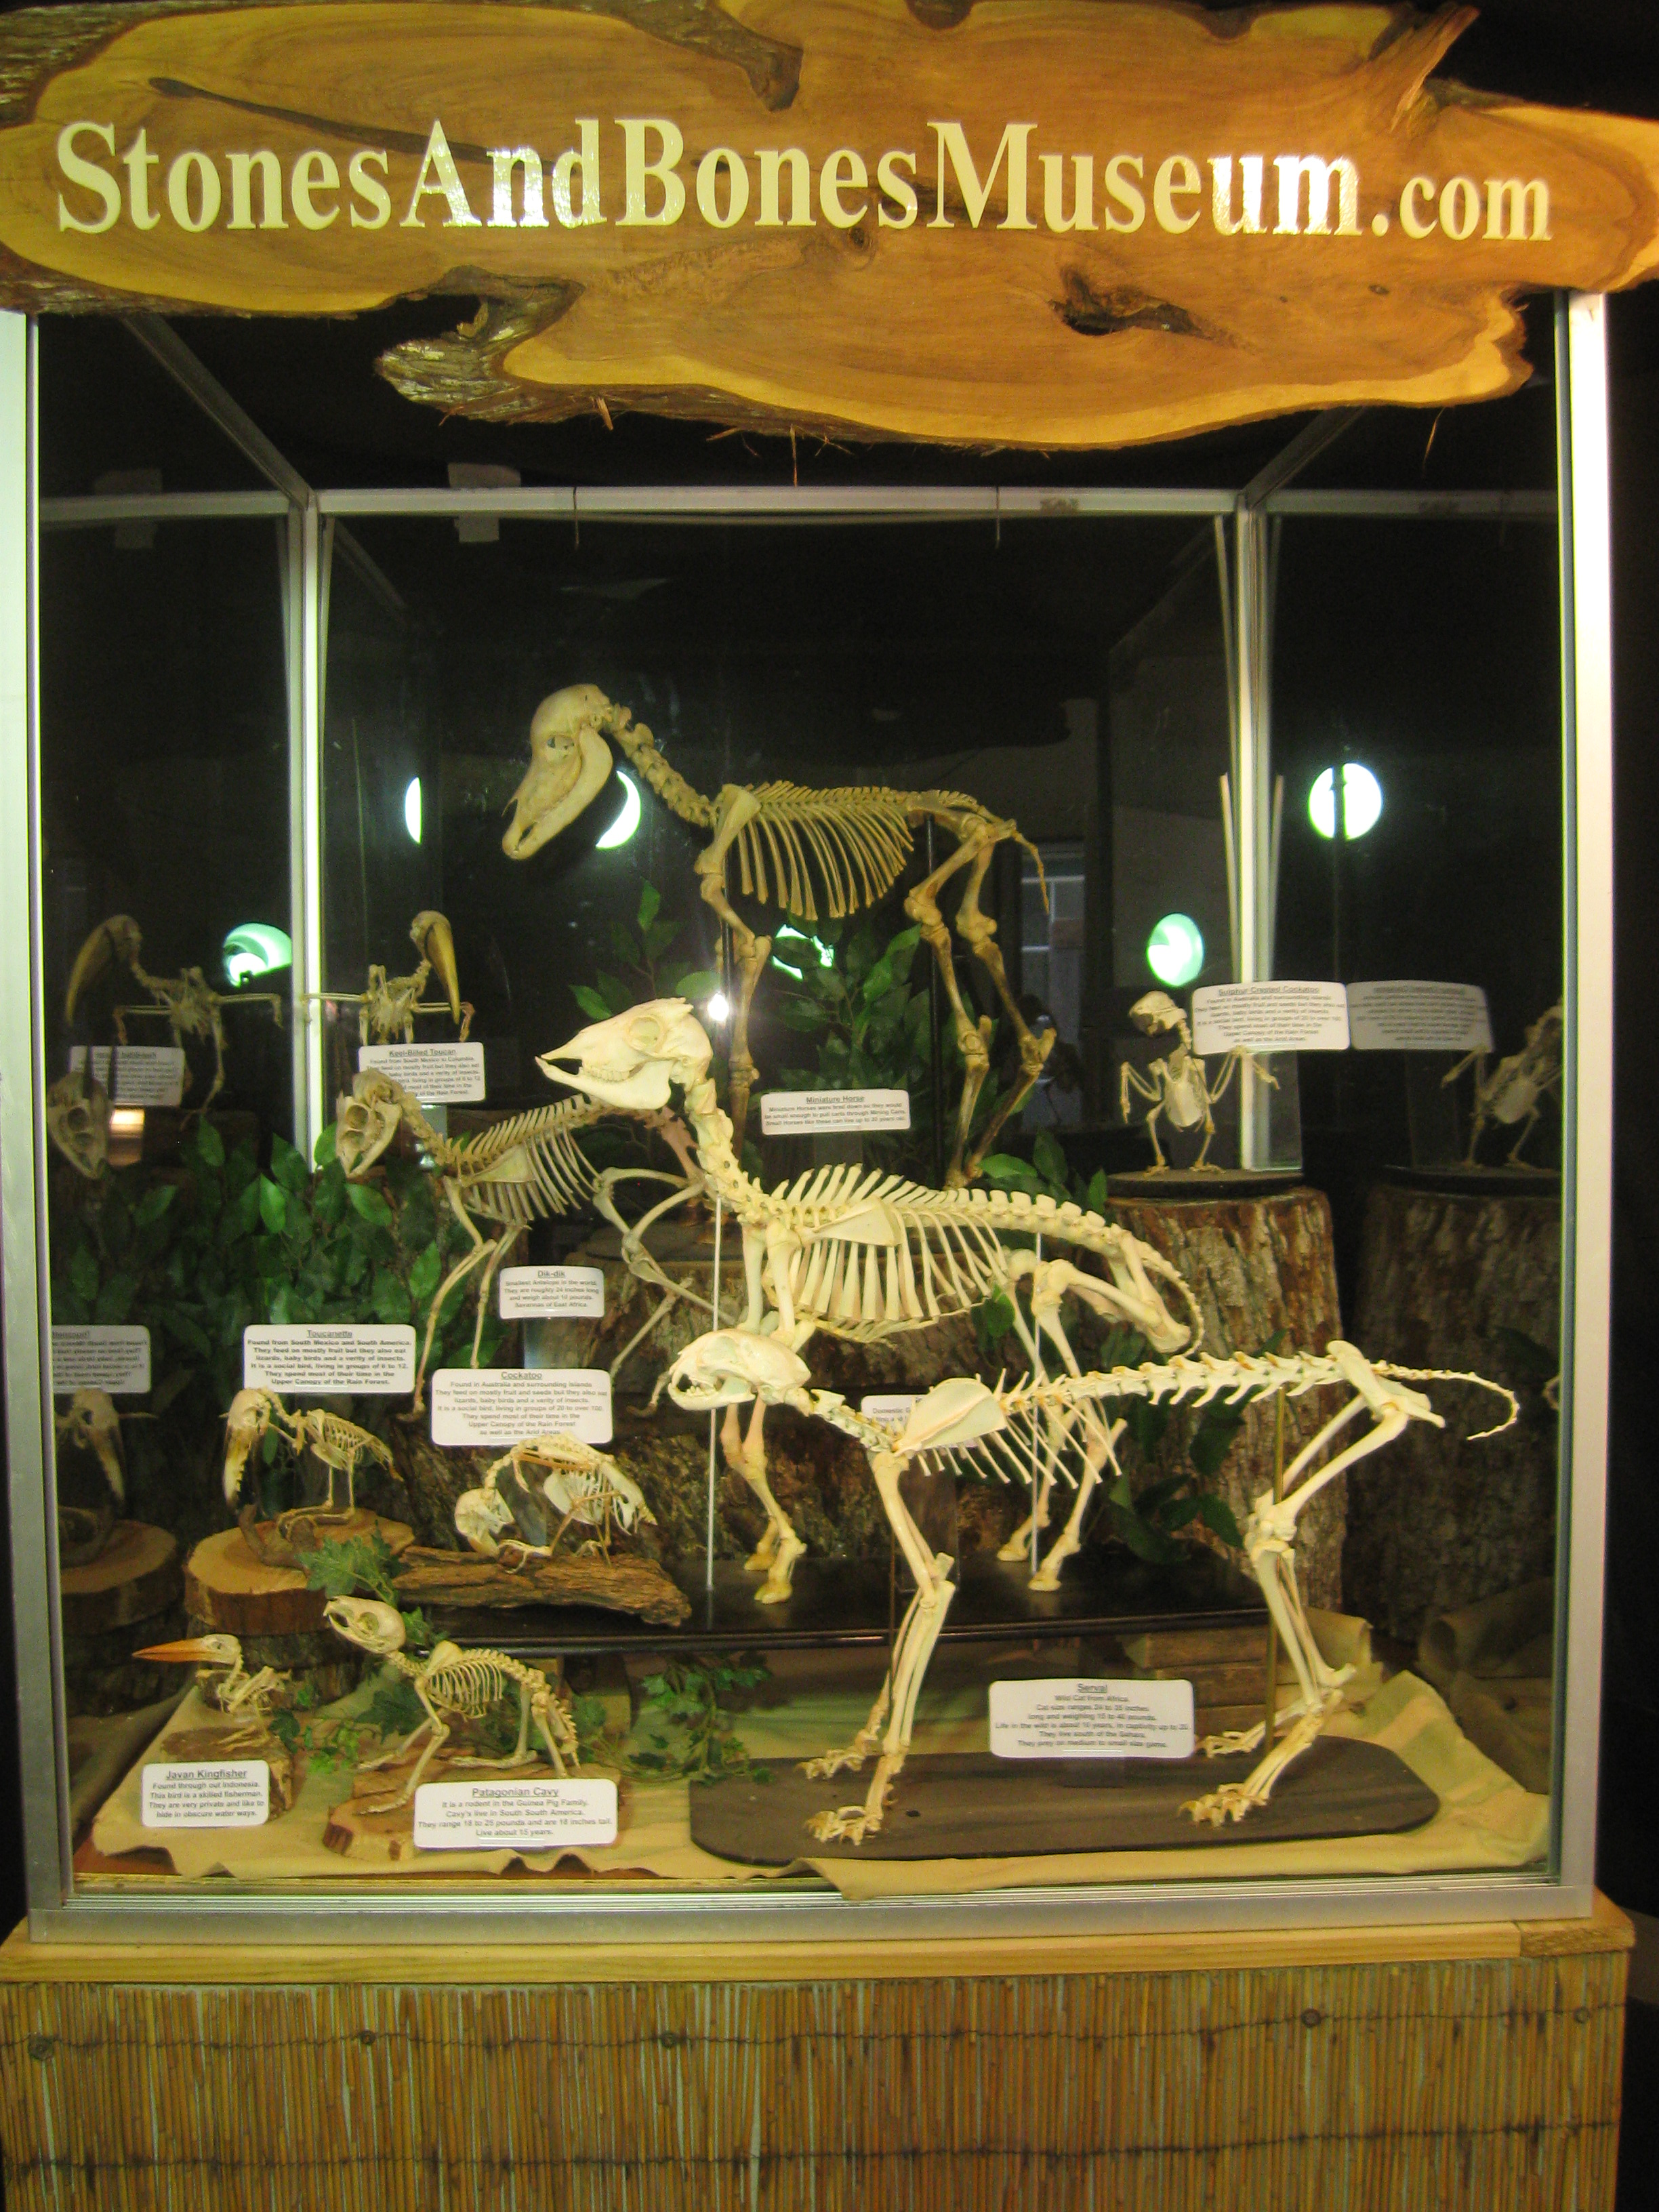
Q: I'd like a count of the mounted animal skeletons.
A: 10